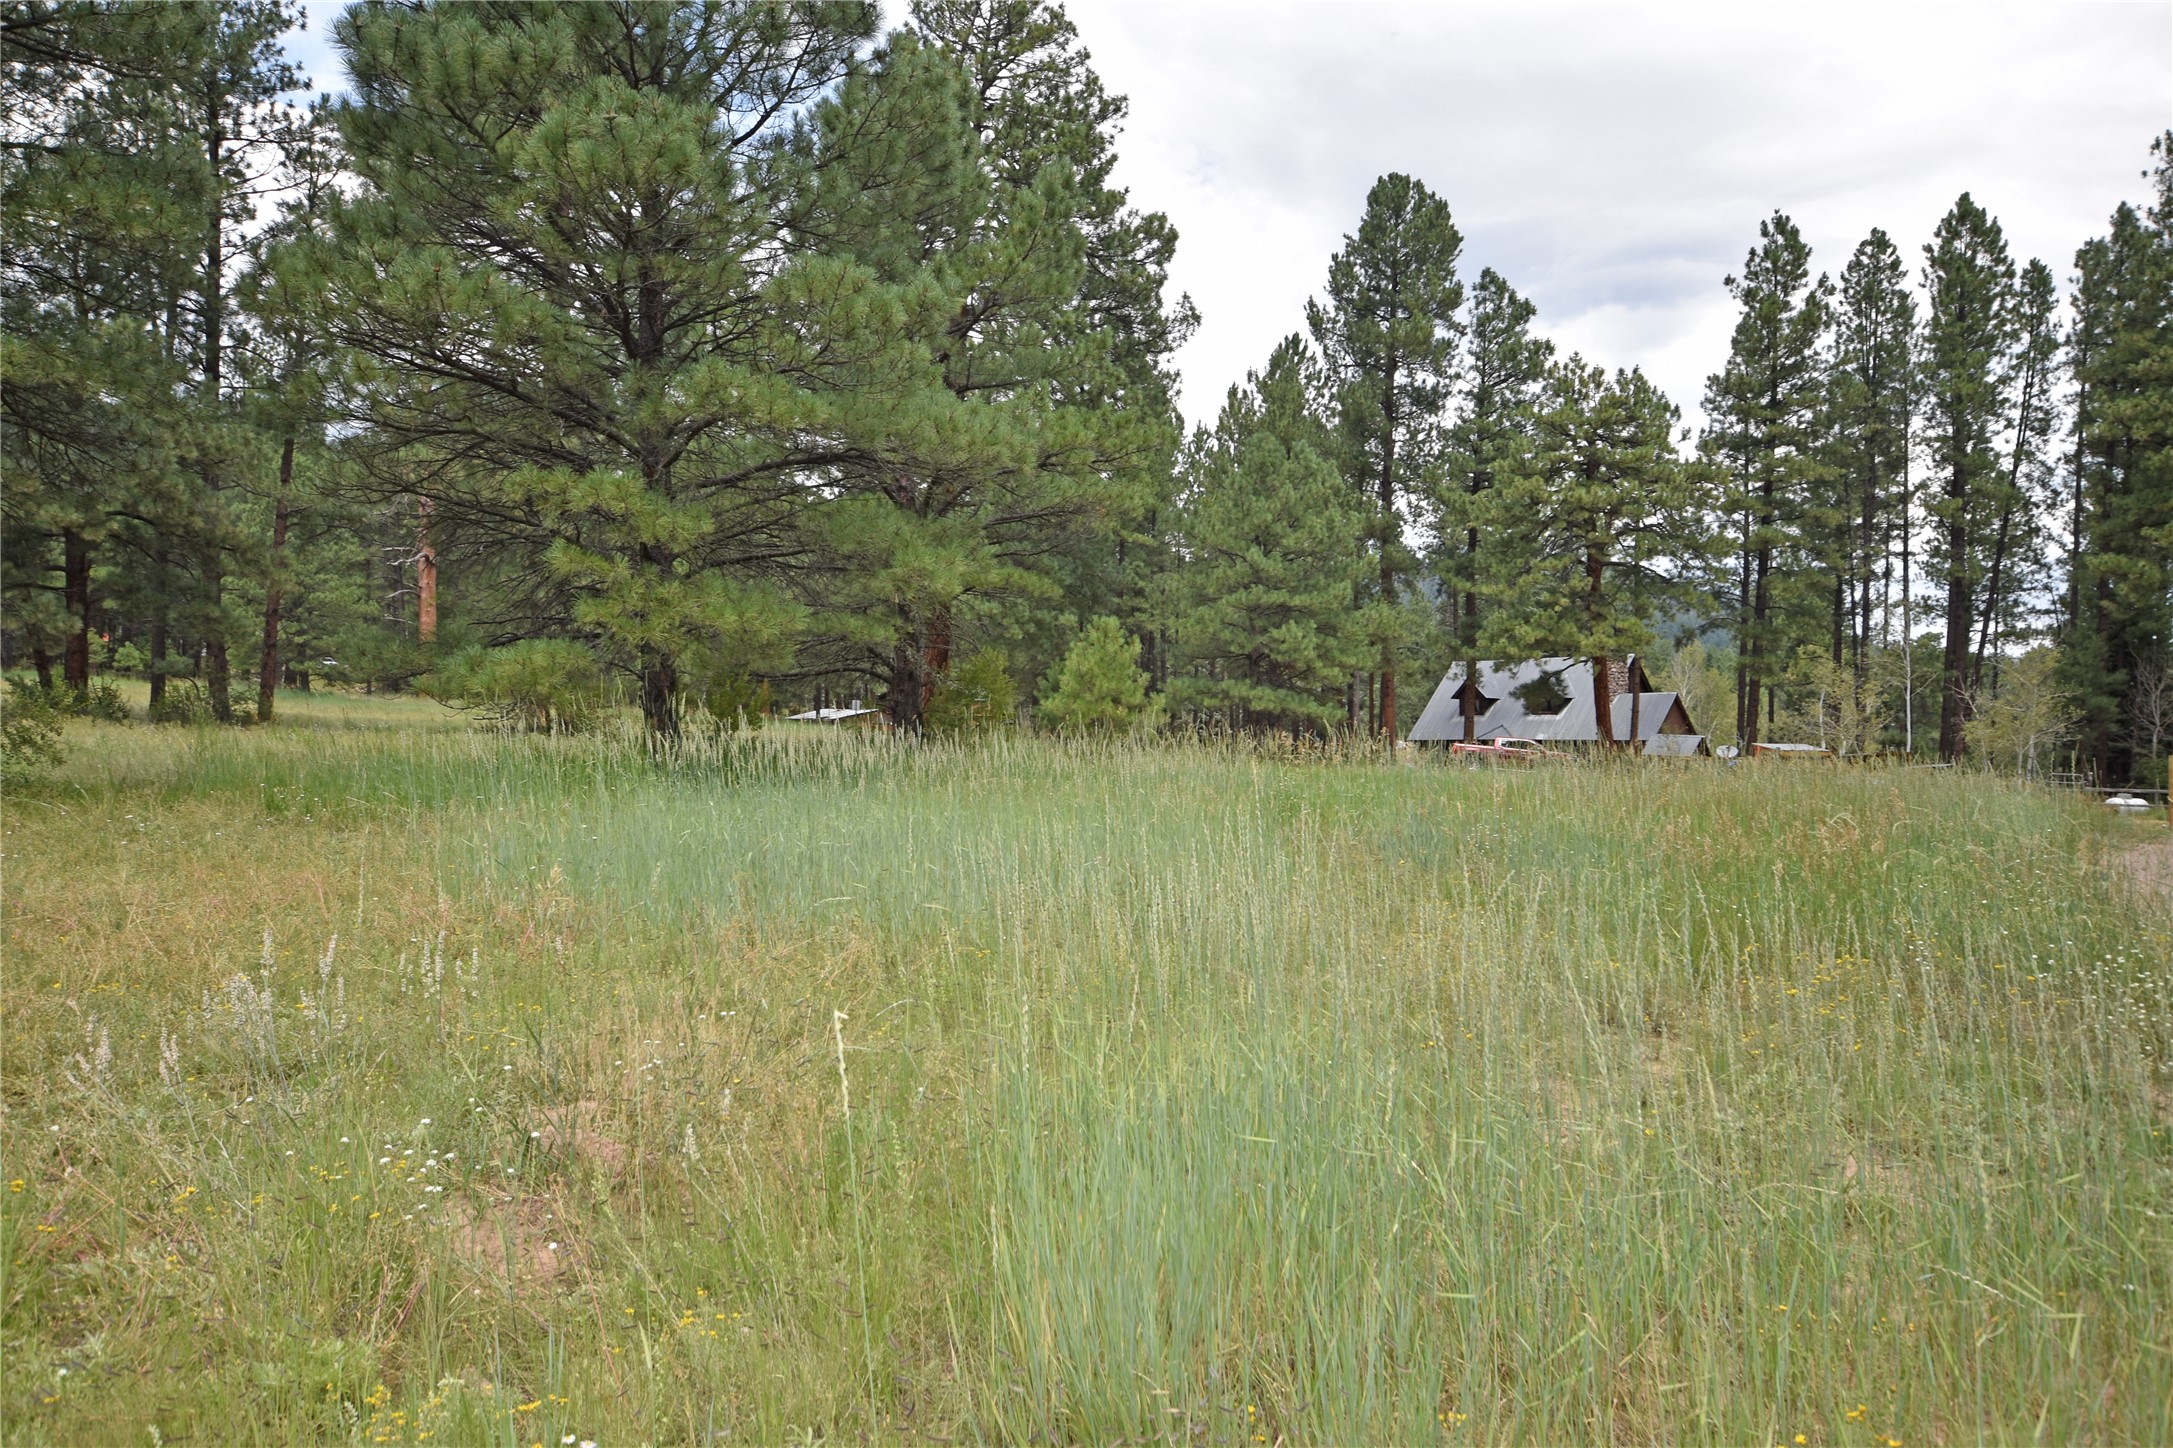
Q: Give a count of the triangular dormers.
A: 2